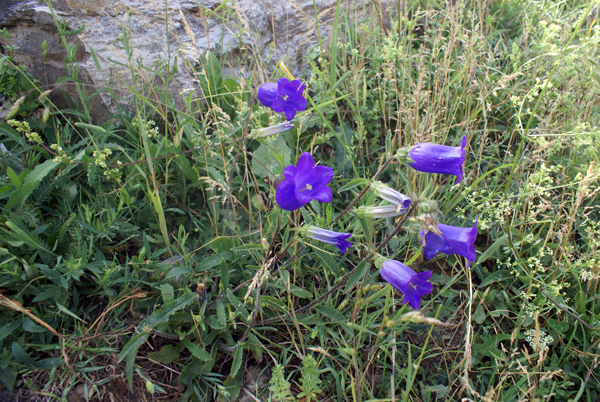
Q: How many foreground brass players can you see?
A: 0